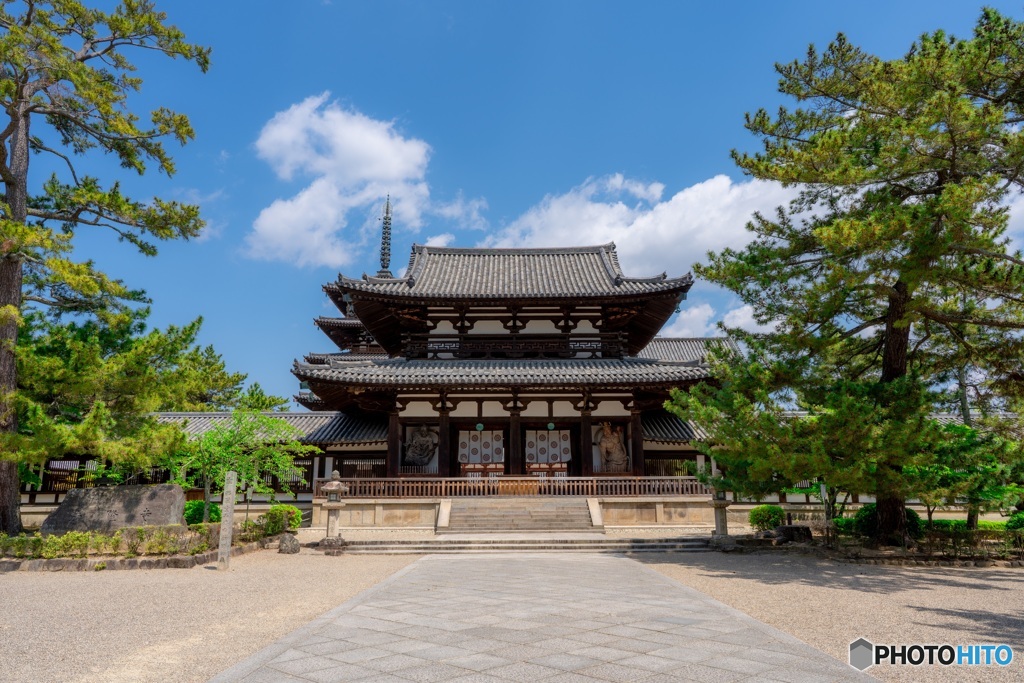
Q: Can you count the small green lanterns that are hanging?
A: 2